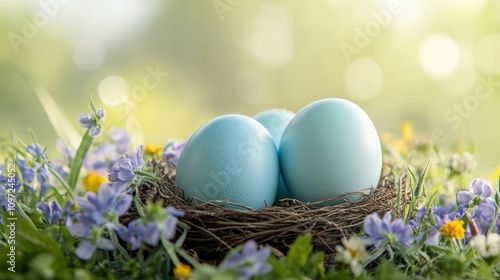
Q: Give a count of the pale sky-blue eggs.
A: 3